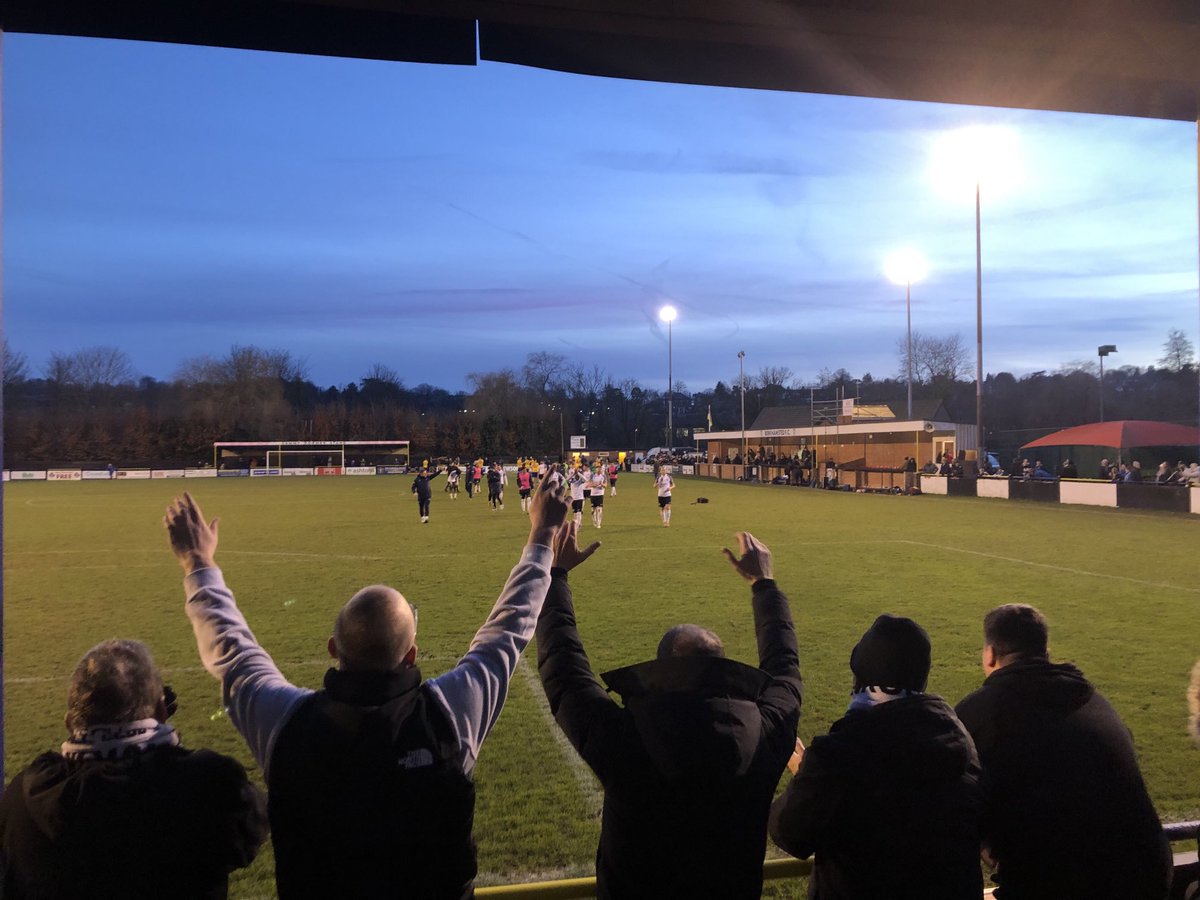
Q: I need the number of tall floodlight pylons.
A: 3